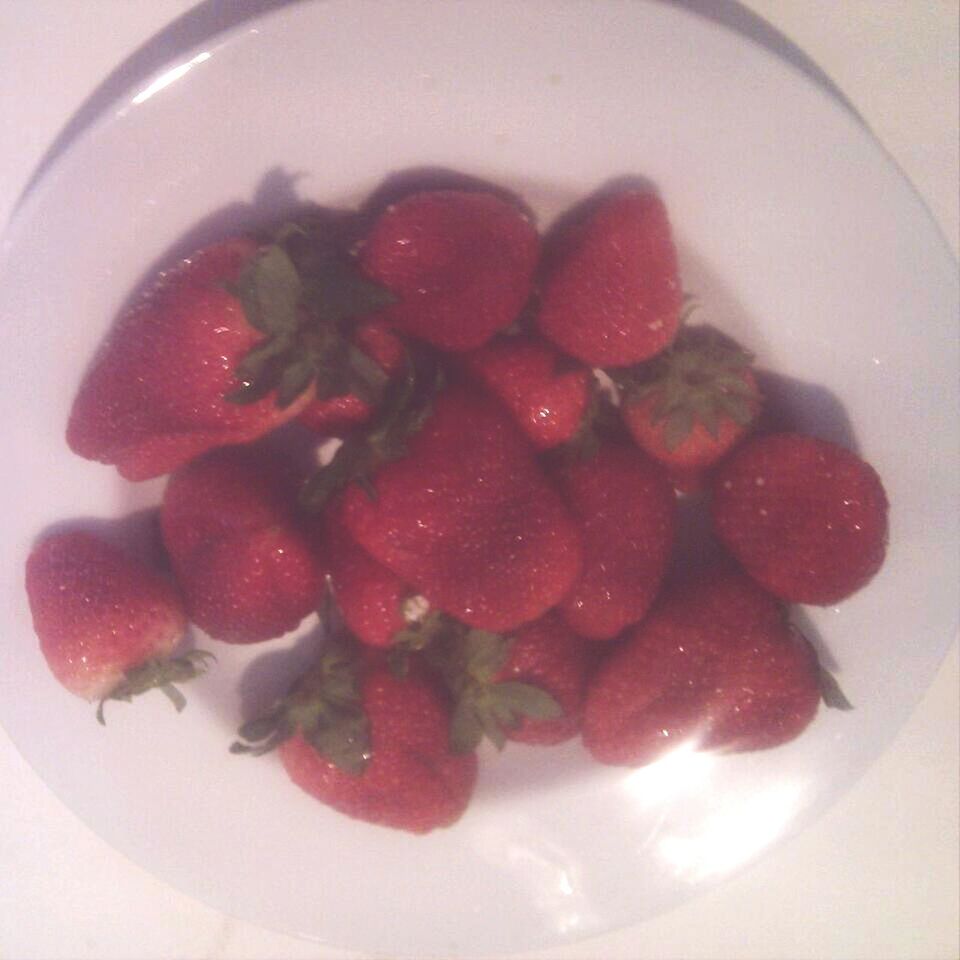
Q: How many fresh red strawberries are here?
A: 15